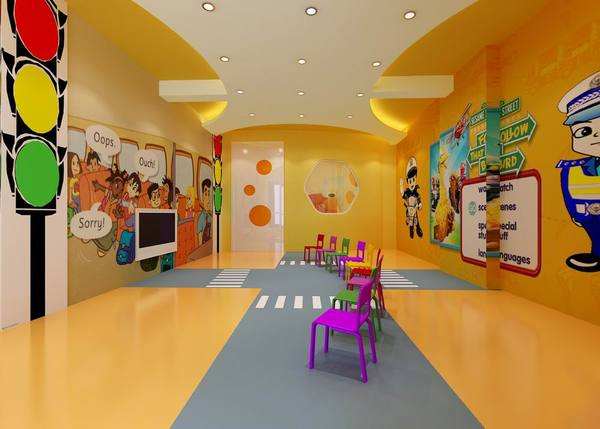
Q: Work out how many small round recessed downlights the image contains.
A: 12